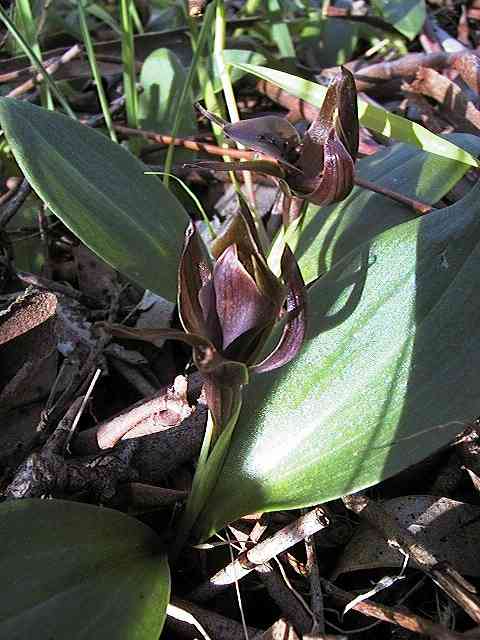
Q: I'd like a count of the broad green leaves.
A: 4